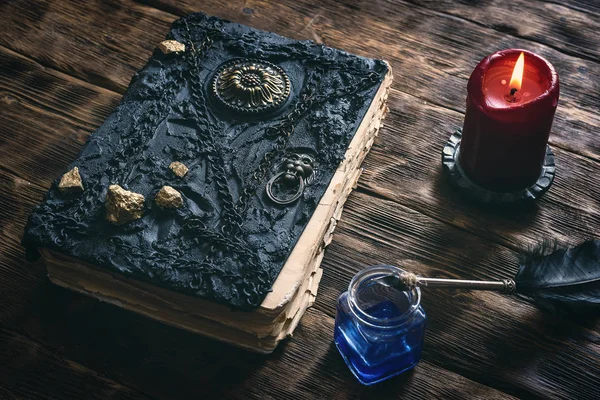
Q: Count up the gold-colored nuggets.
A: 5